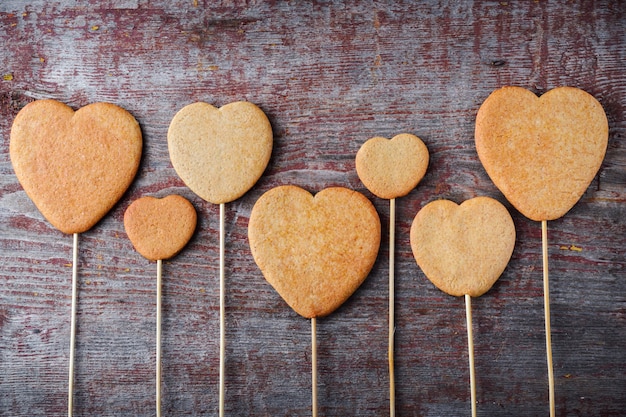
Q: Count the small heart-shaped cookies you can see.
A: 2